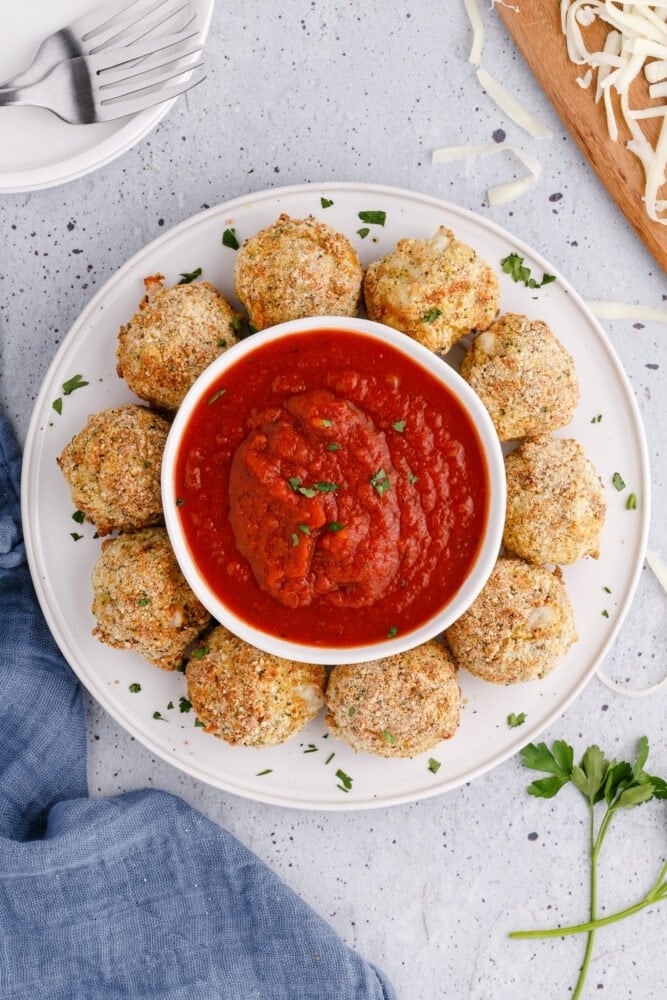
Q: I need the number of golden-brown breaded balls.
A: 10